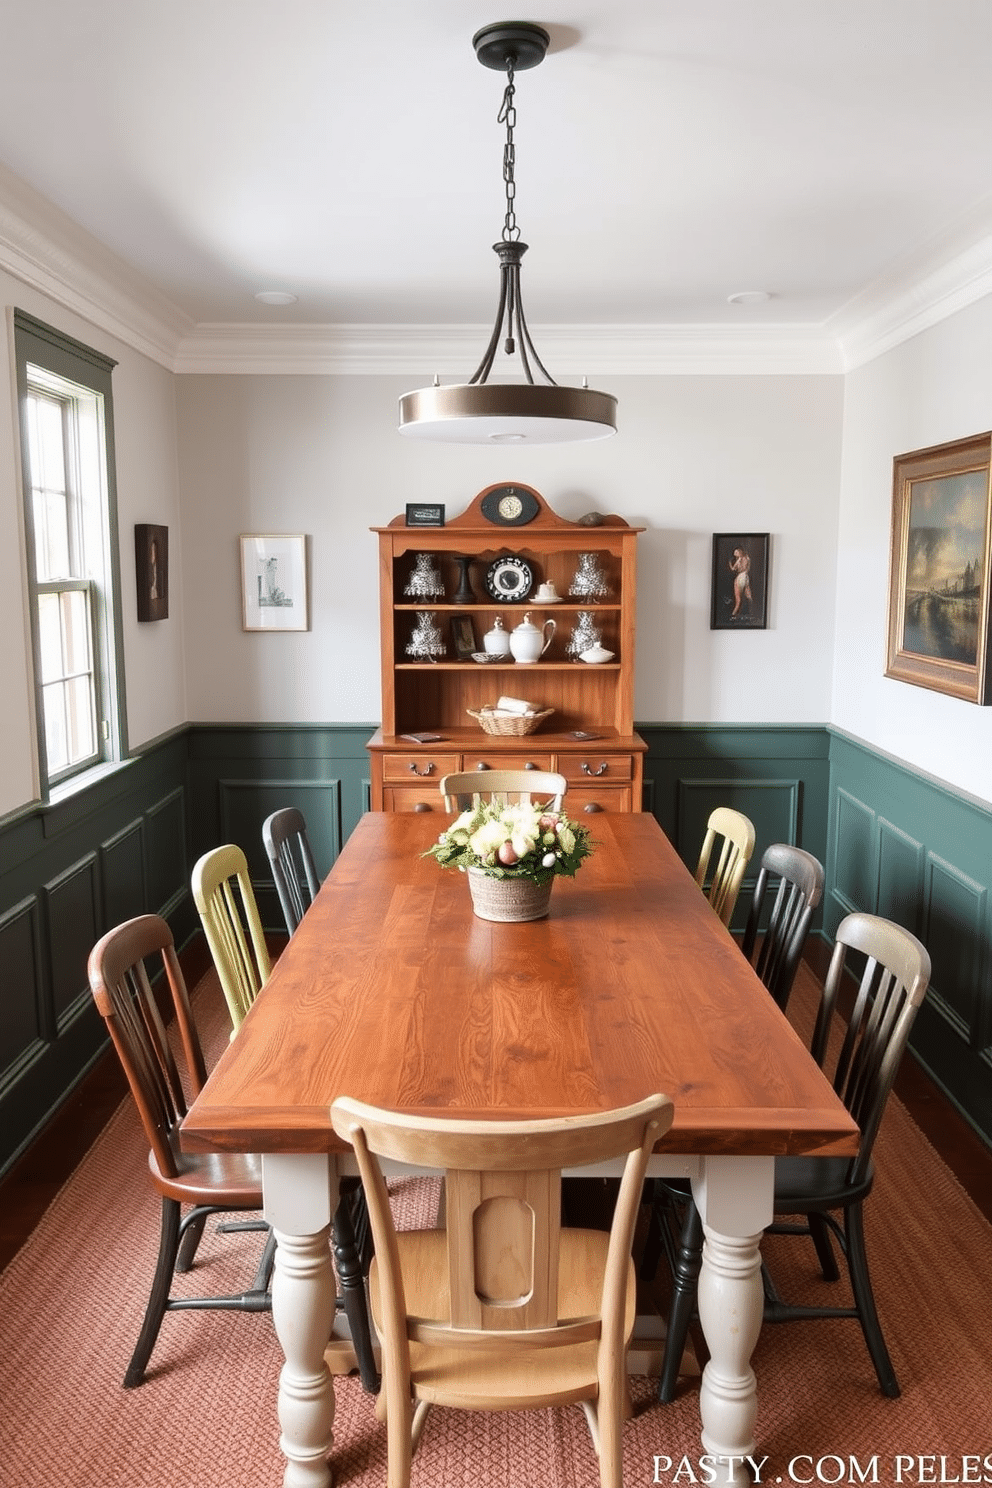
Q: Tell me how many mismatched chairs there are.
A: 8